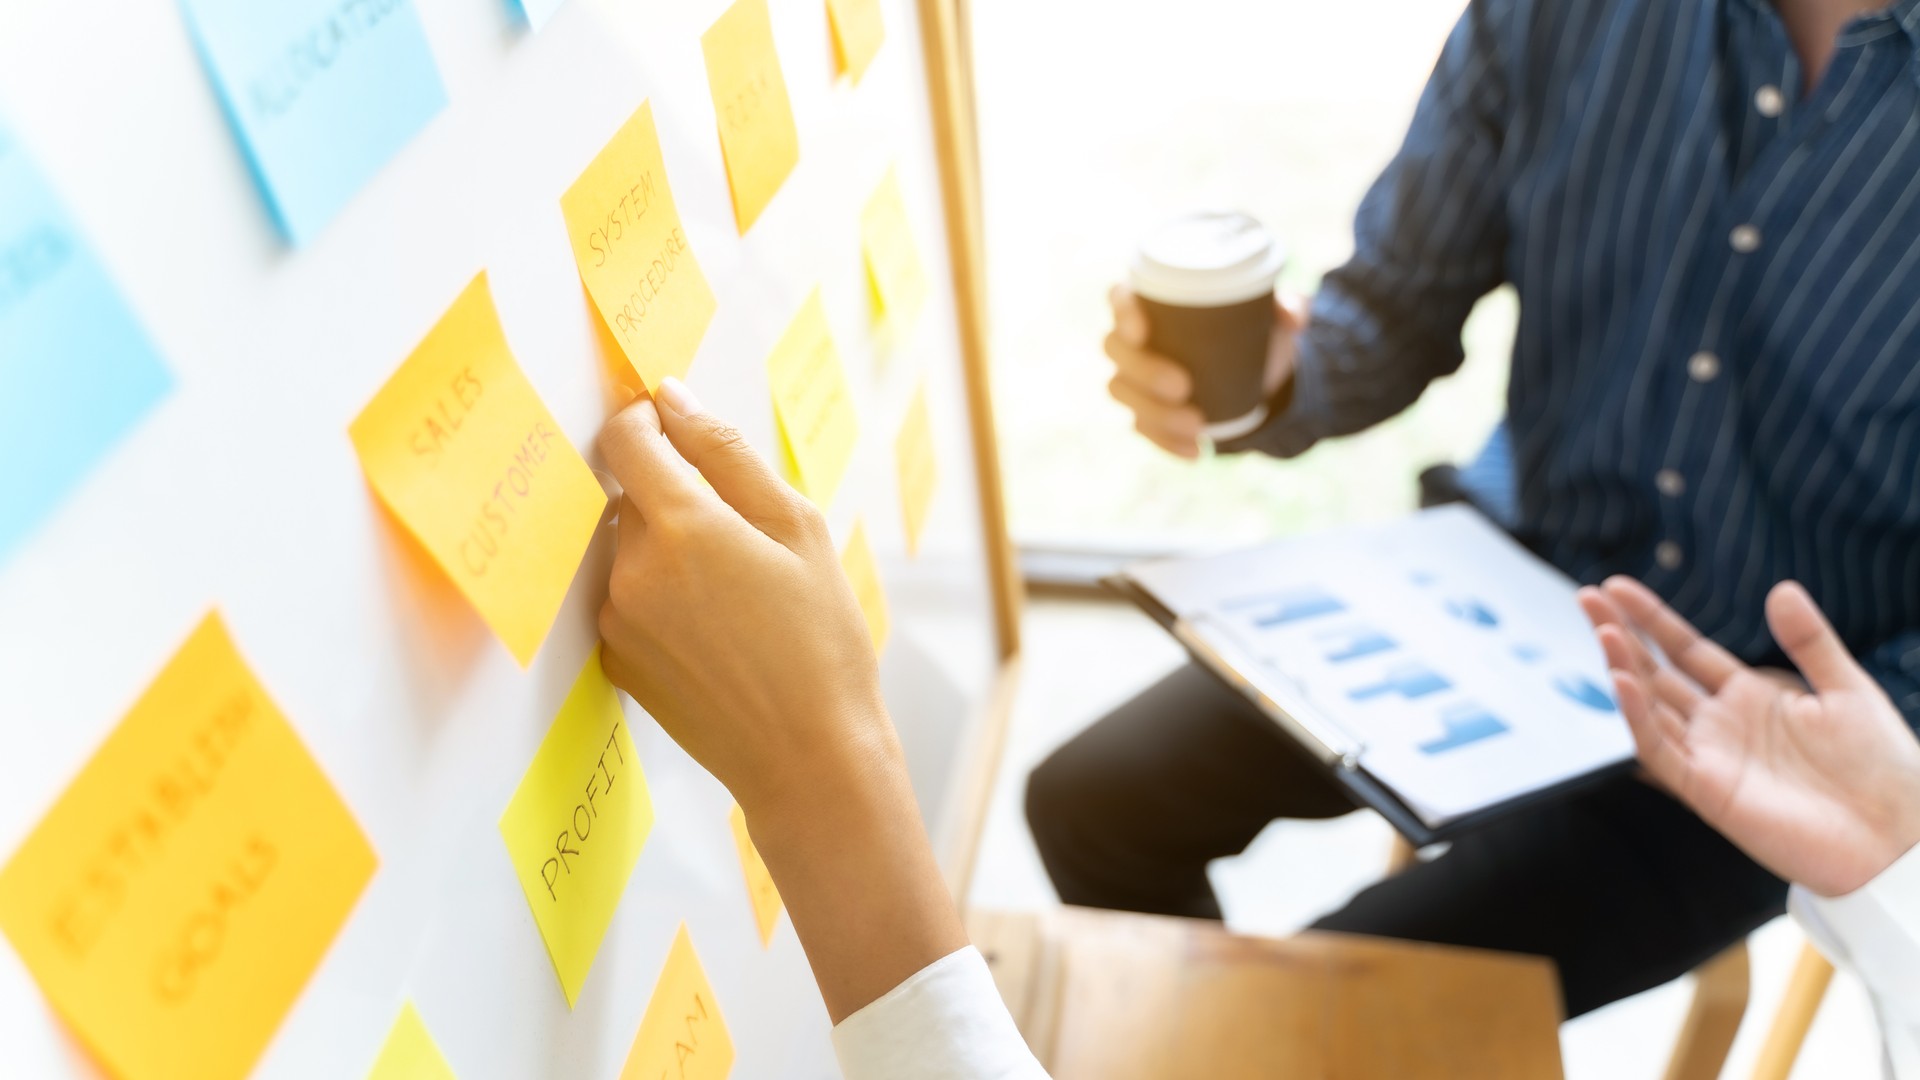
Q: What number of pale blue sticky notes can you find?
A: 3